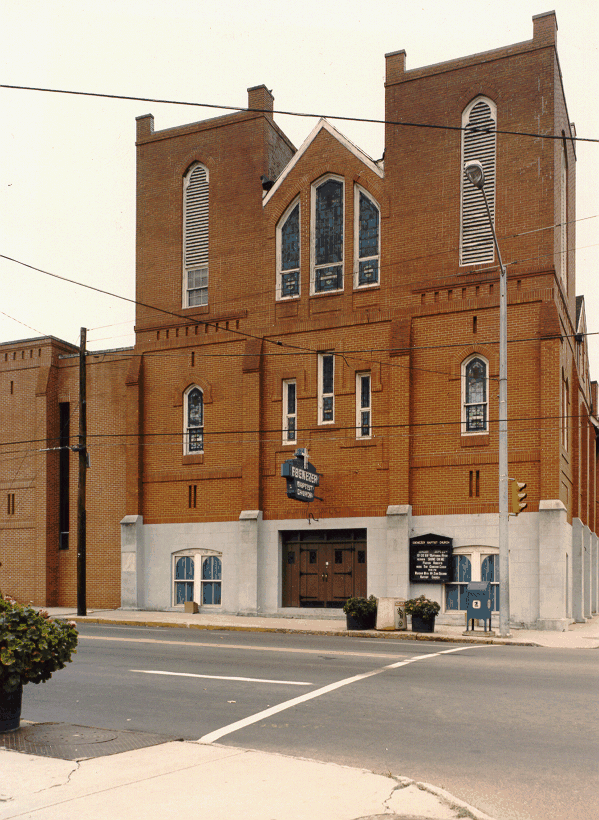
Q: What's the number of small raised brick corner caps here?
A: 4